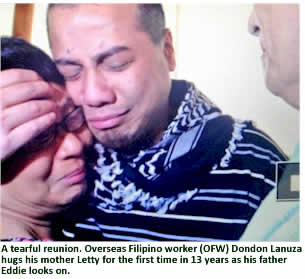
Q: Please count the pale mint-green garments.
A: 1